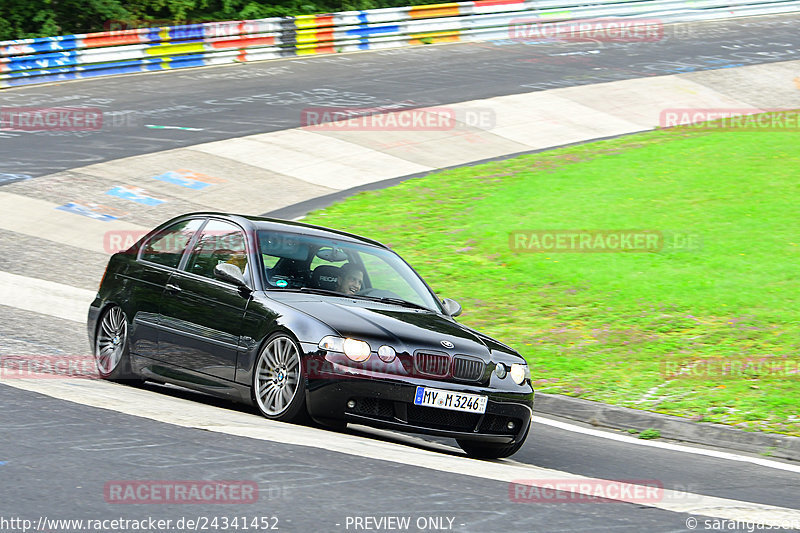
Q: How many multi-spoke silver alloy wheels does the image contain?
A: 2